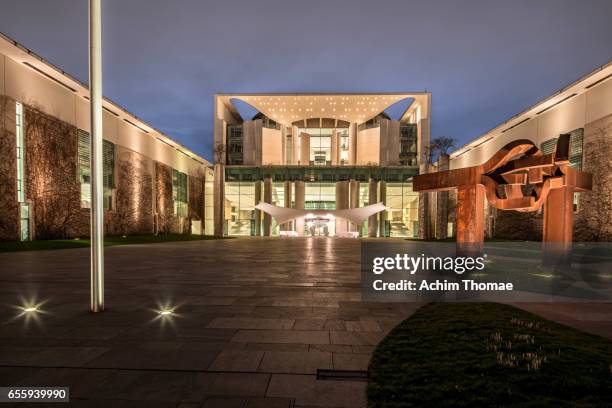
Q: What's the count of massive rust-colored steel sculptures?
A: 1